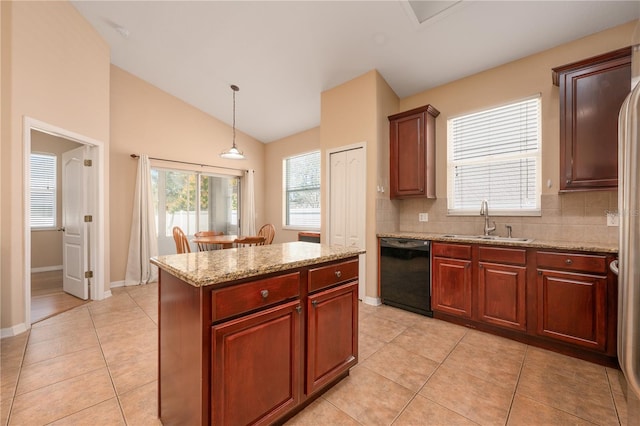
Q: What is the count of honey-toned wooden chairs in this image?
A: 4